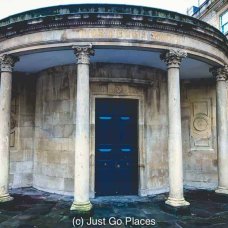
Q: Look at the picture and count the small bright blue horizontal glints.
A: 4